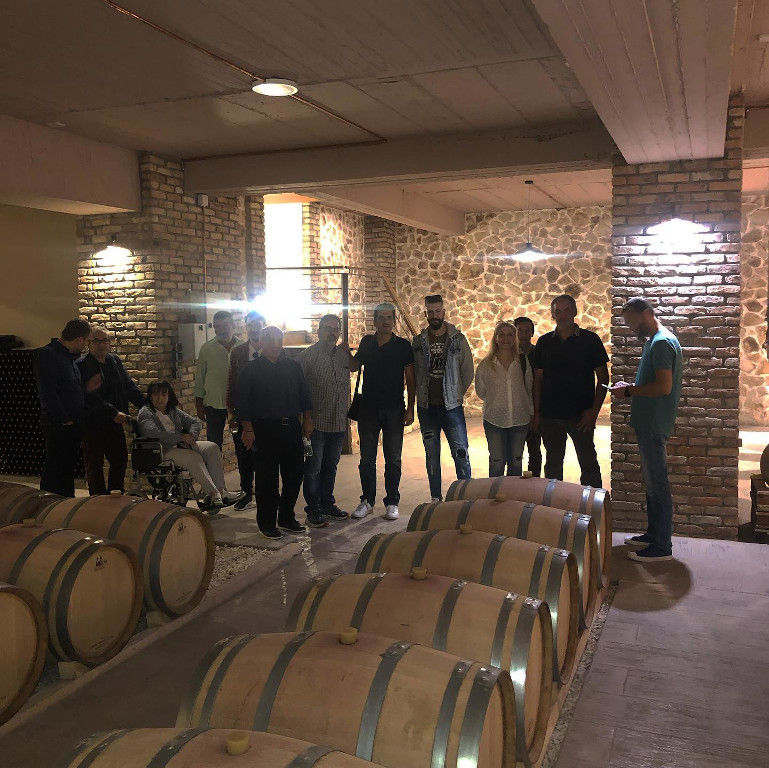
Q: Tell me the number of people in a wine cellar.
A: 13